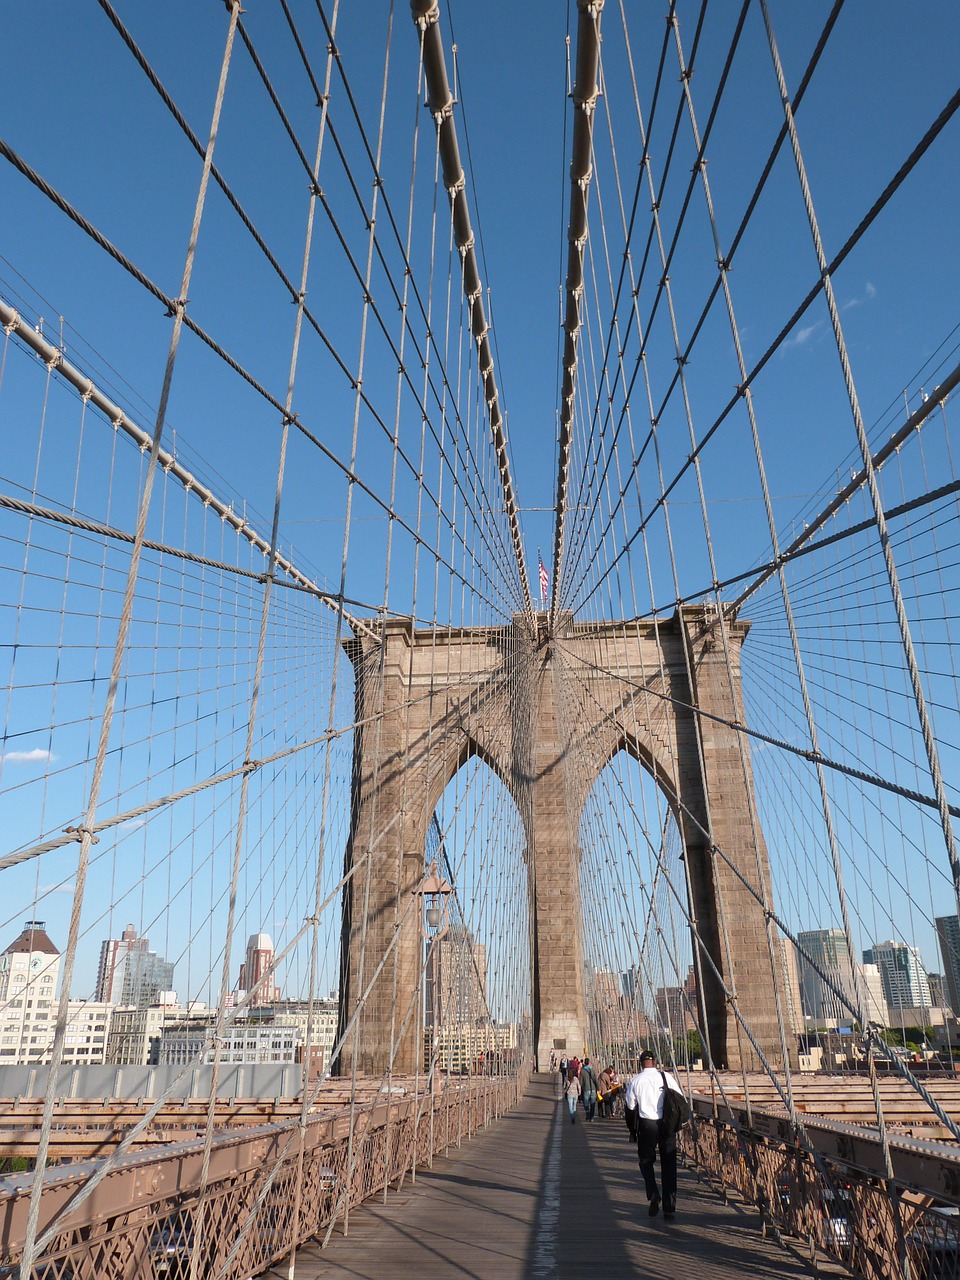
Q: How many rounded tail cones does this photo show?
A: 0